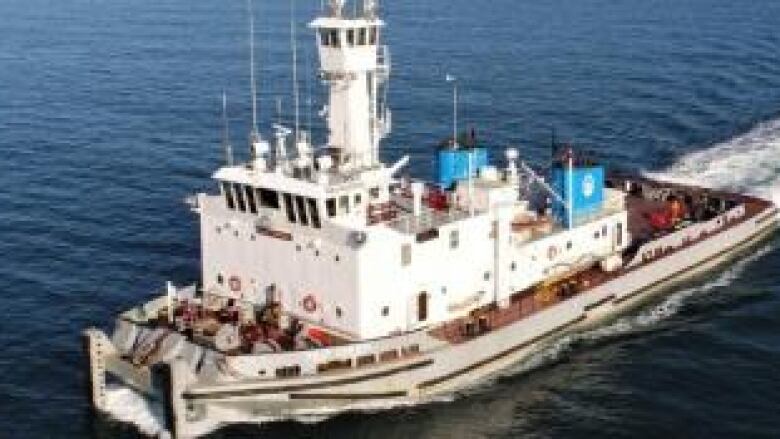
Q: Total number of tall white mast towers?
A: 1